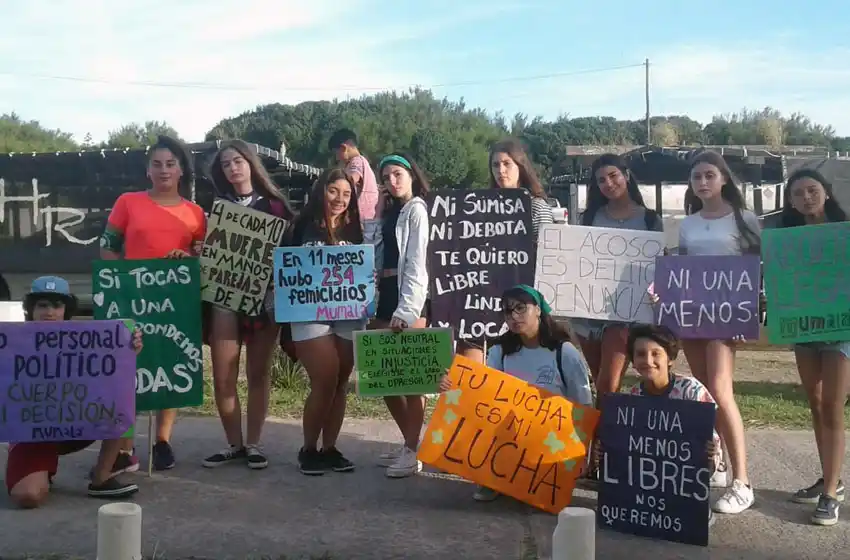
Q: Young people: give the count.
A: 12